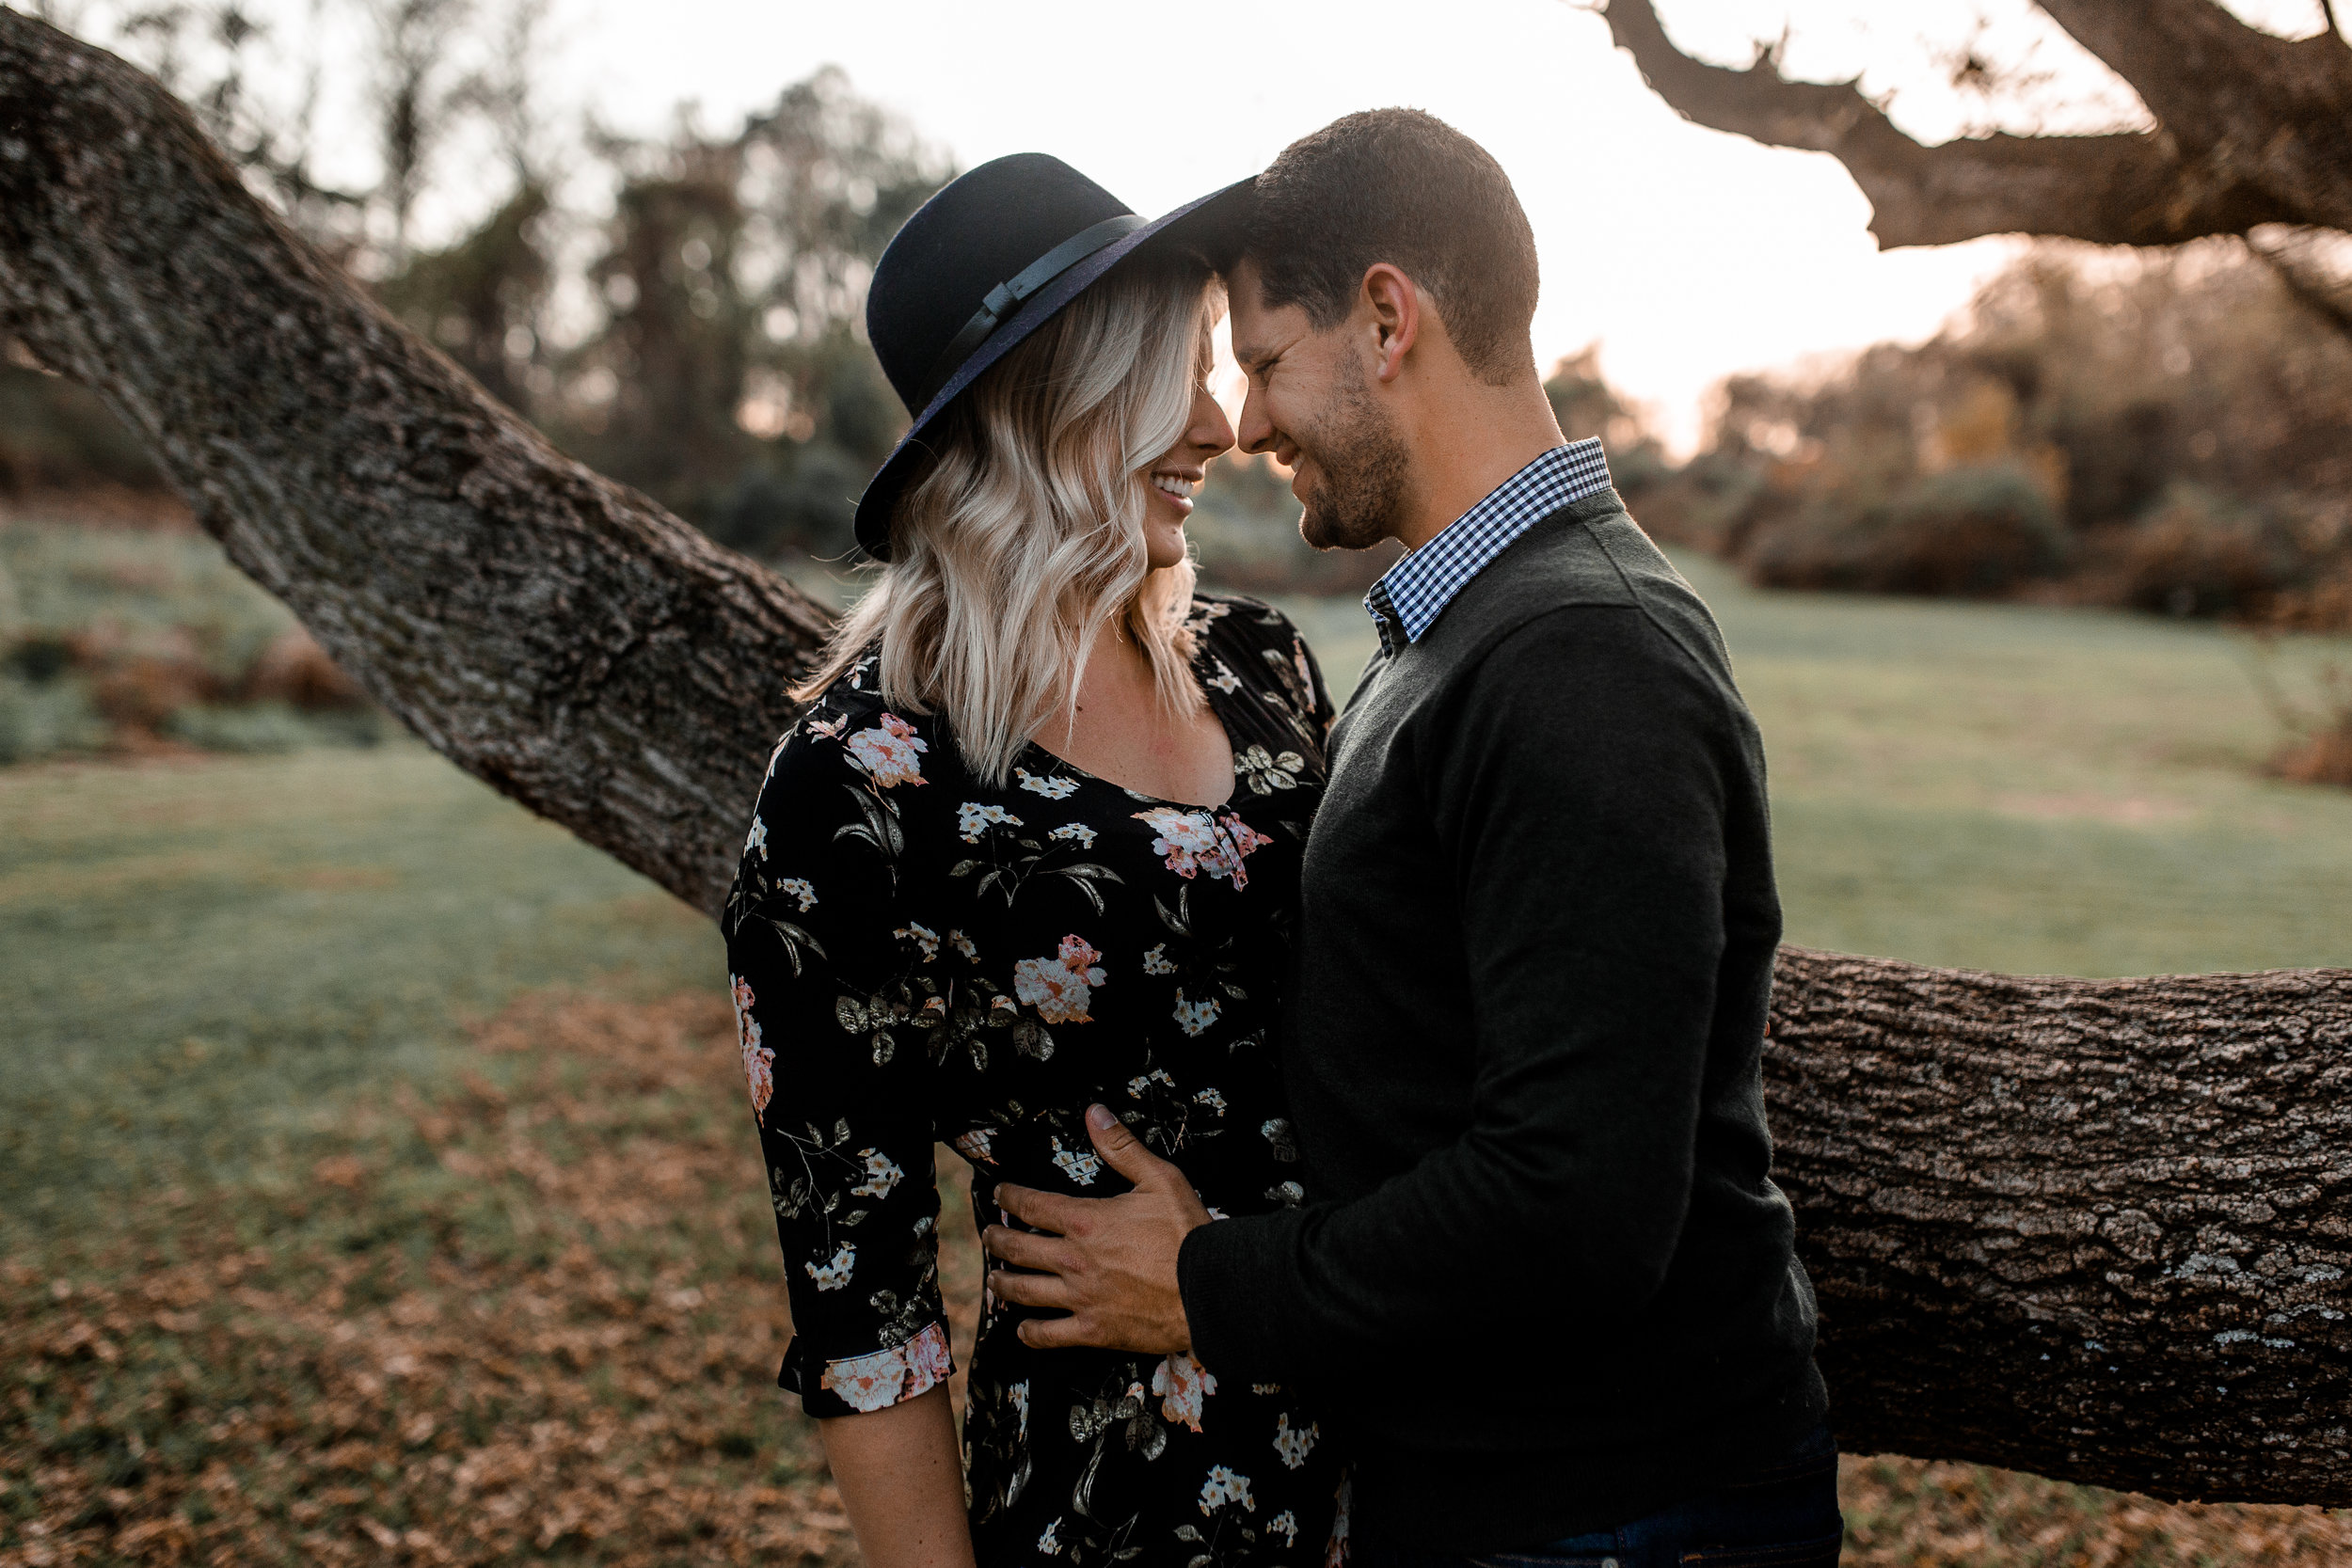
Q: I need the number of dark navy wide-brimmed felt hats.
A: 1